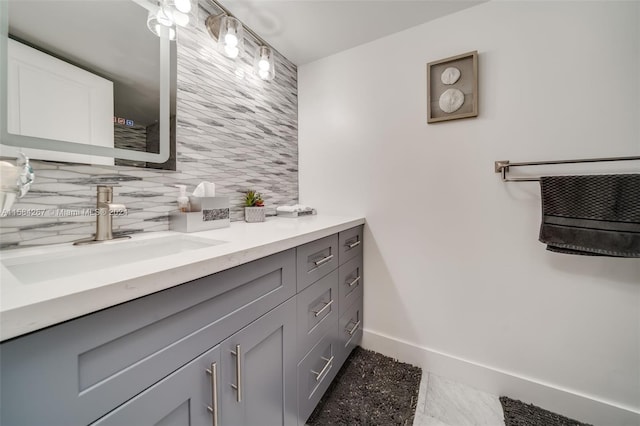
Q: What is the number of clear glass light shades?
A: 3